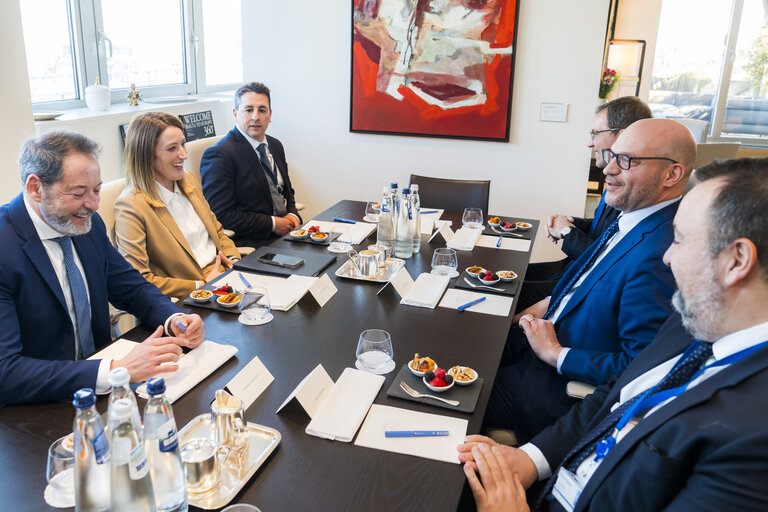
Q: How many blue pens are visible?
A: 7